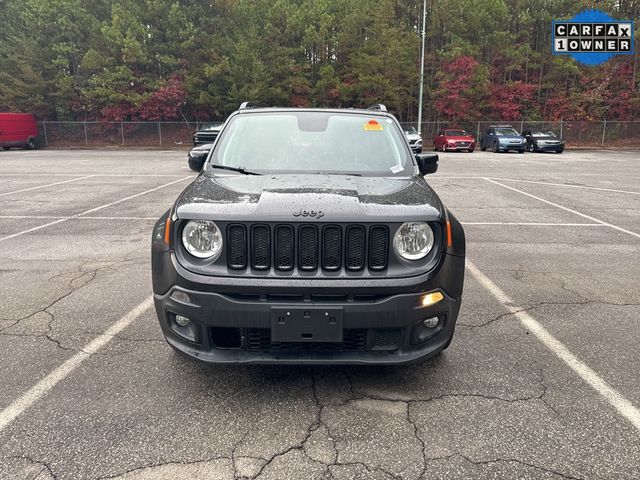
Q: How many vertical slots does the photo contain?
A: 7